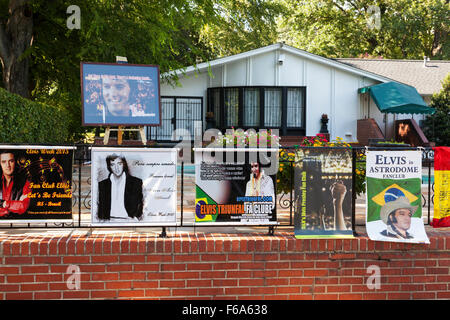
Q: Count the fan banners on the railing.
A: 6